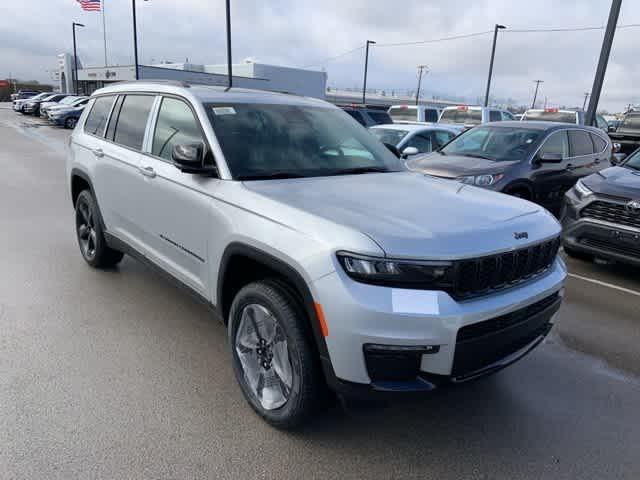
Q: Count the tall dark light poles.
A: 6